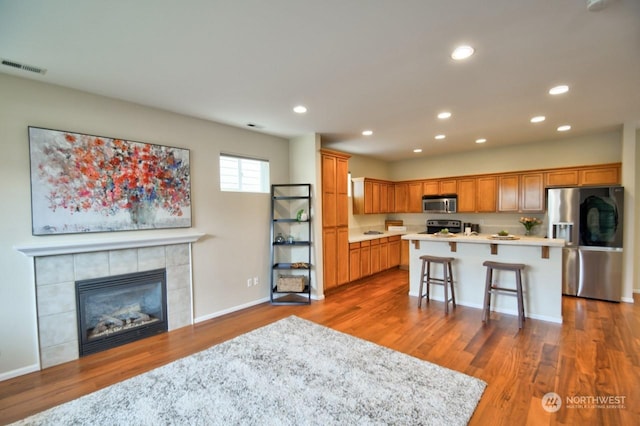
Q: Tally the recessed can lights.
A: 10